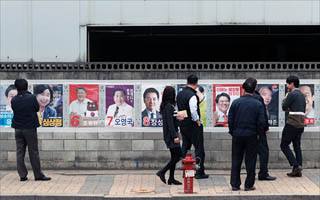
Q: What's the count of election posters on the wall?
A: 9